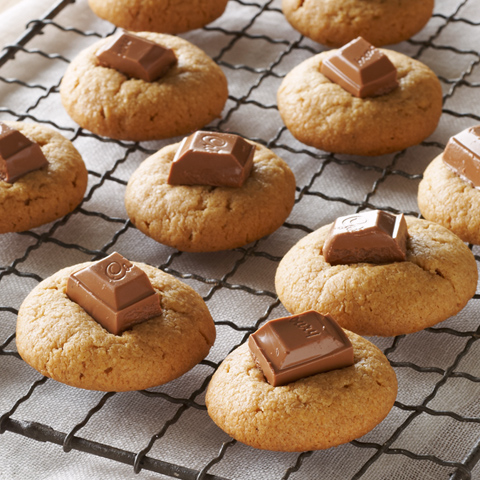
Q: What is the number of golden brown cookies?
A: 10